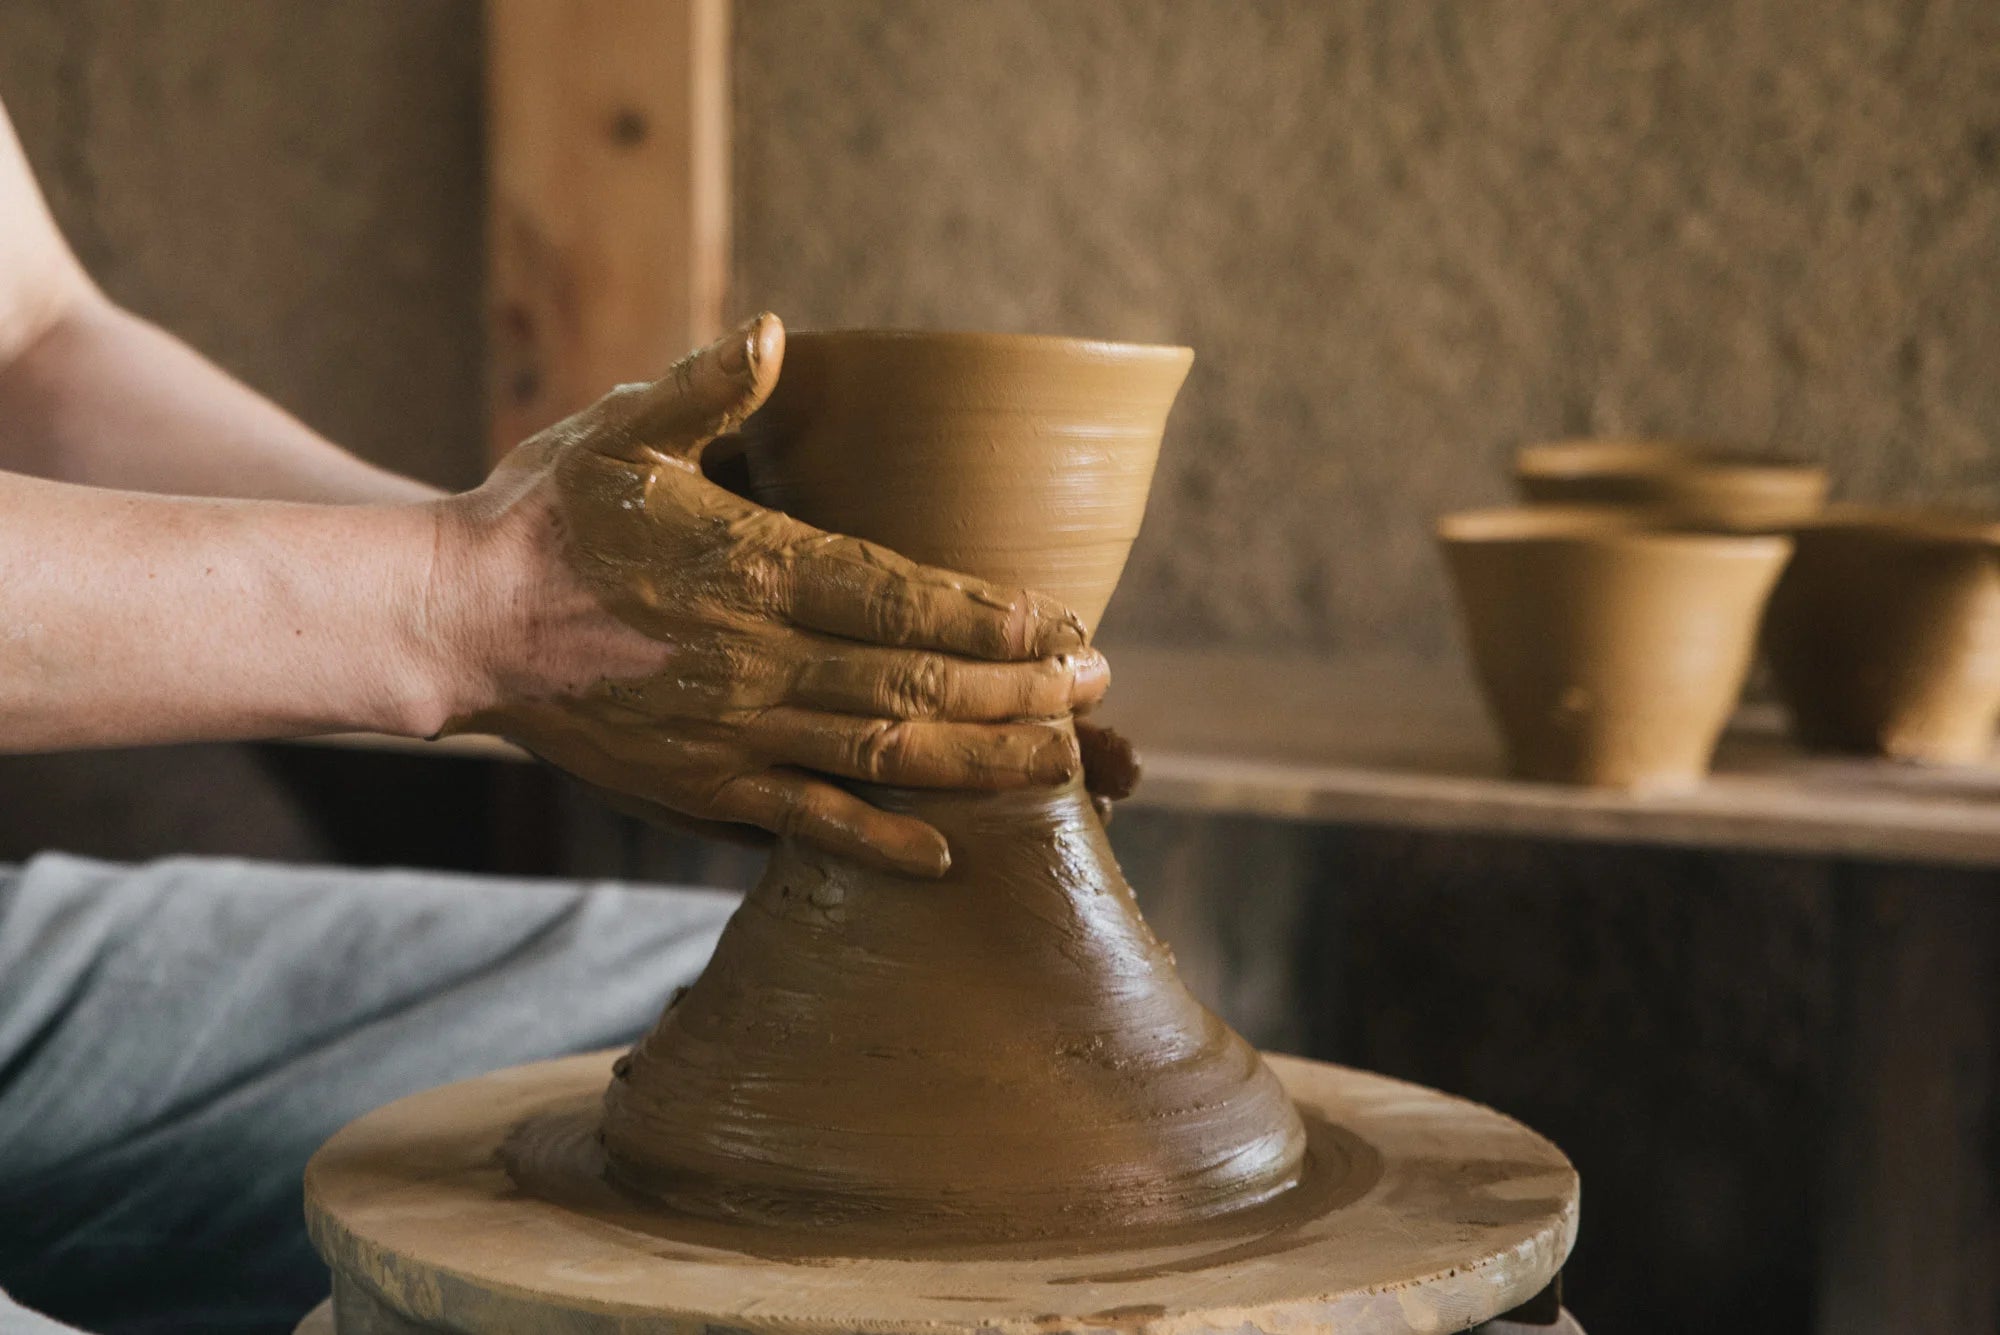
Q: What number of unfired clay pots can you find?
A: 4